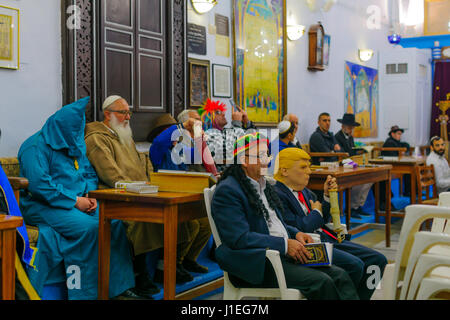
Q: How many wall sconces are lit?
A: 3